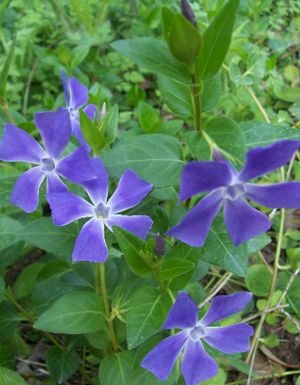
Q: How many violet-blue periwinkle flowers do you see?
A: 5